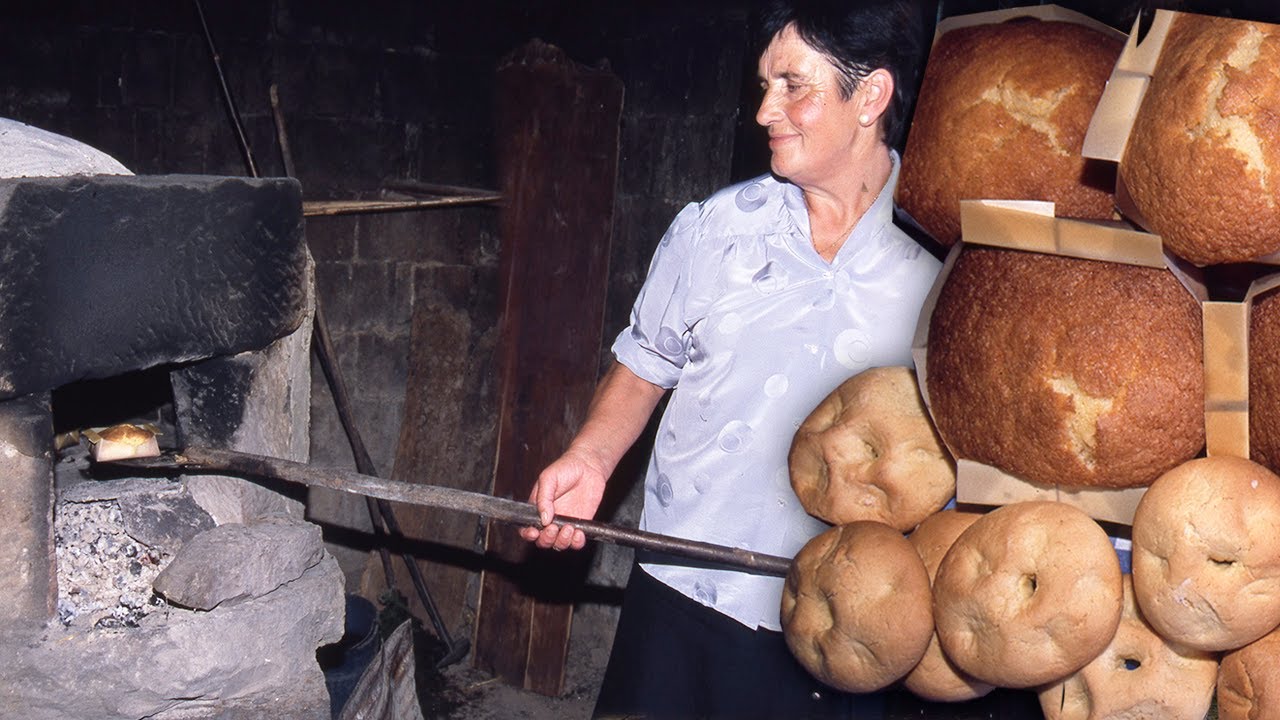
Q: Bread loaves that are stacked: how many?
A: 11